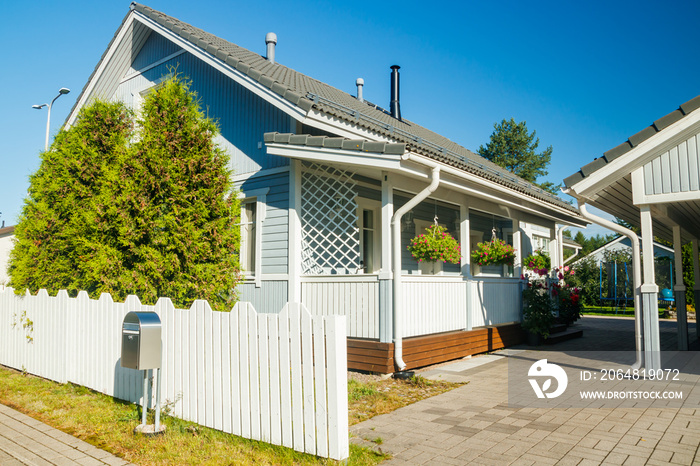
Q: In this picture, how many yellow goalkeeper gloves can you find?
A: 0